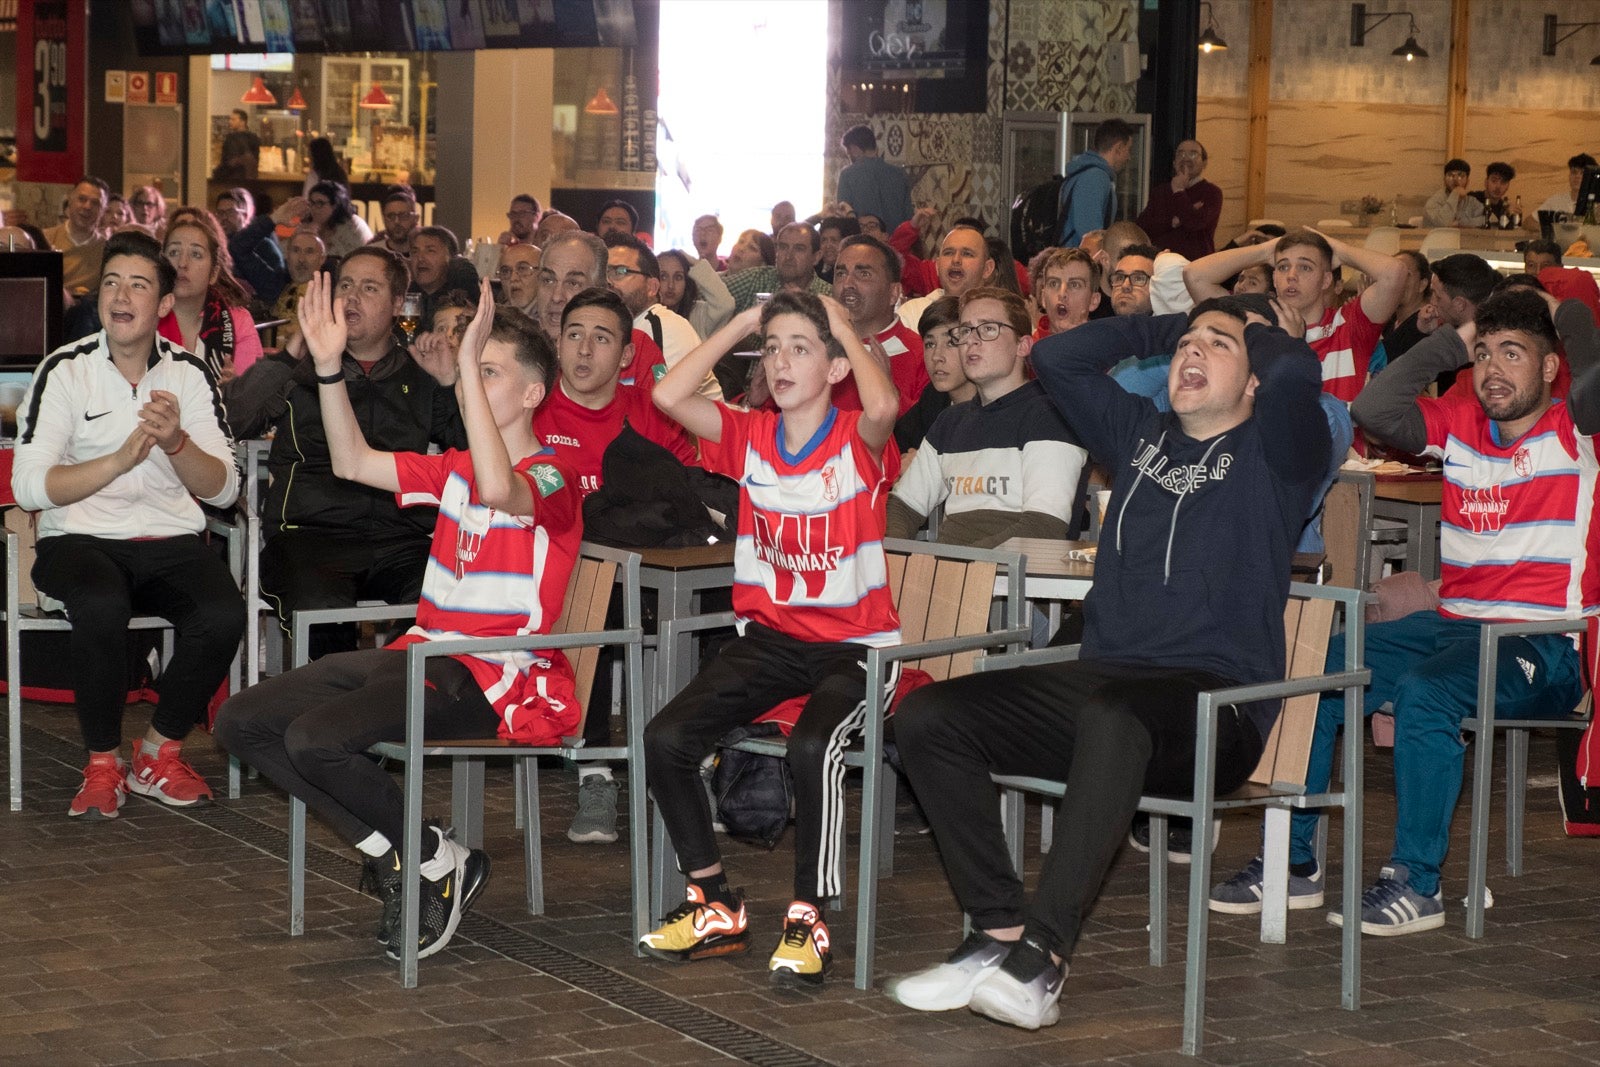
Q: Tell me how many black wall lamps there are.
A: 3